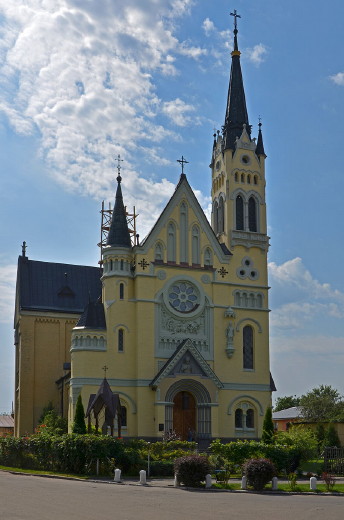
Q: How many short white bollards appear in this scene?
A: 7